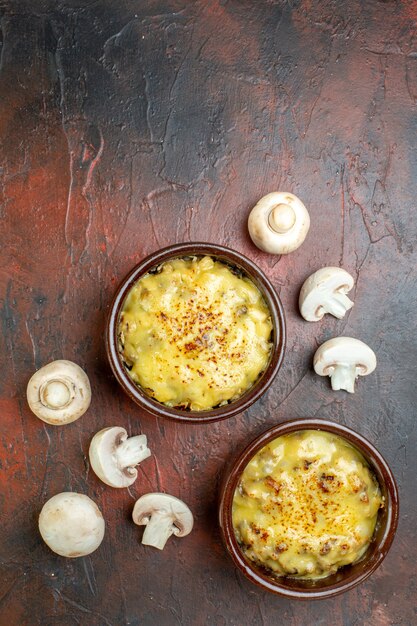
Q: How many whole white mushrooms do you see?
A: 3